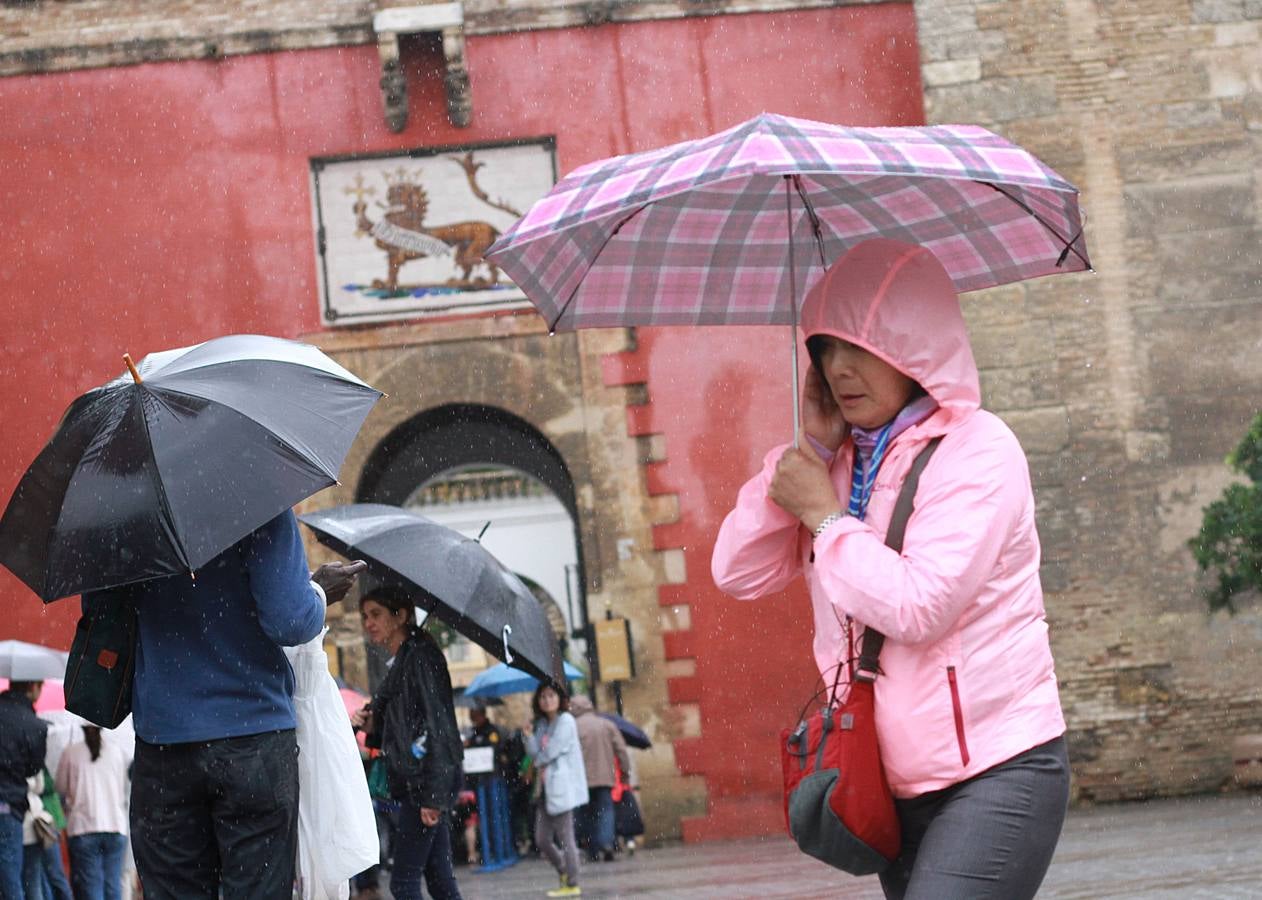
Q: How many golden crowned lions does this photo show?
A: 1